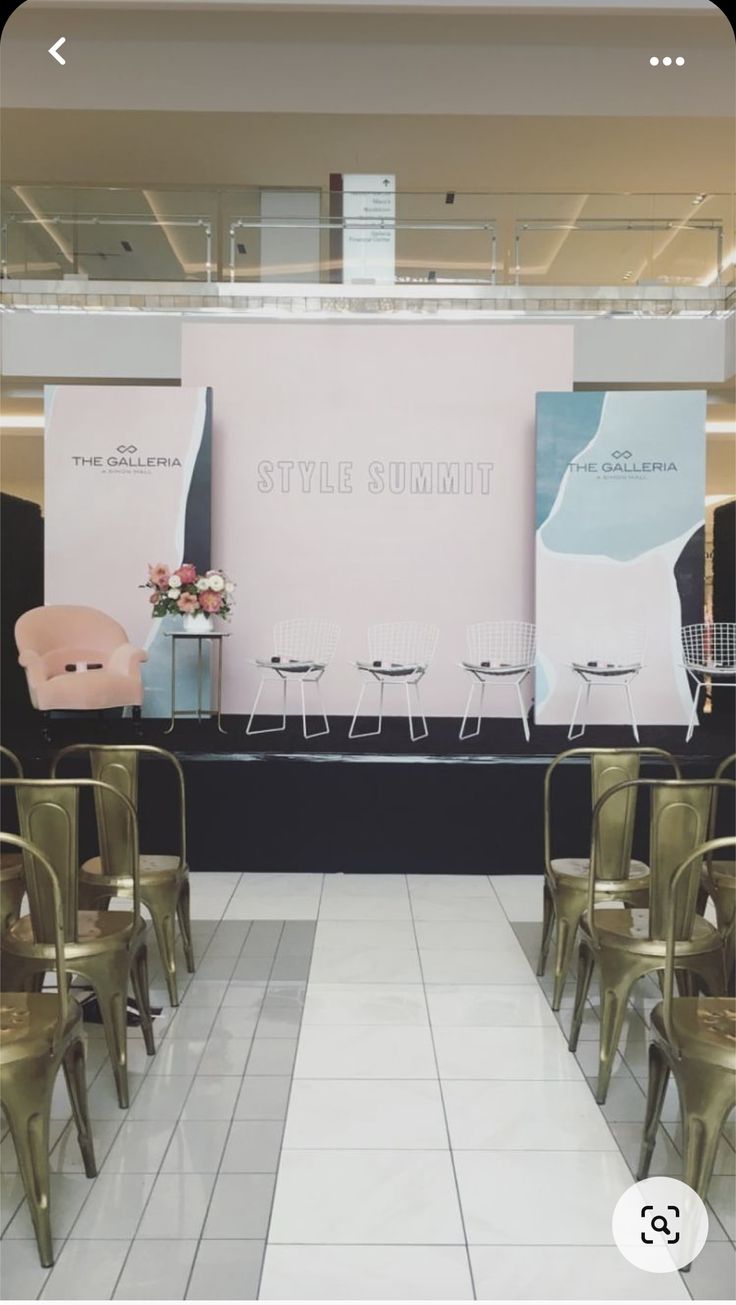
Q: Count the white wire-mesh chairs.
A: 5